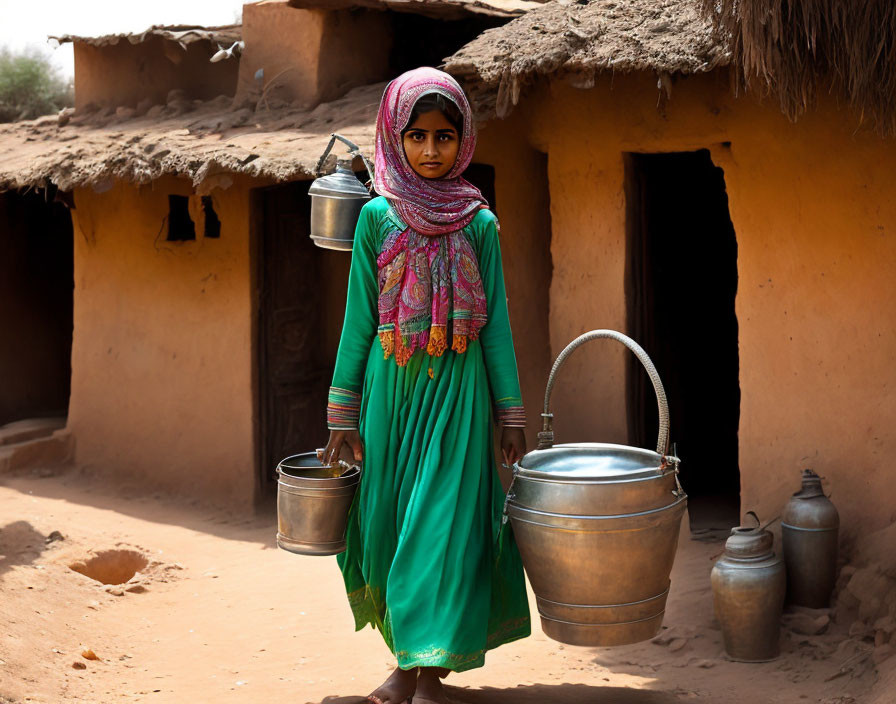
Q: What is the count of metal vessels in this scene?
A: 5